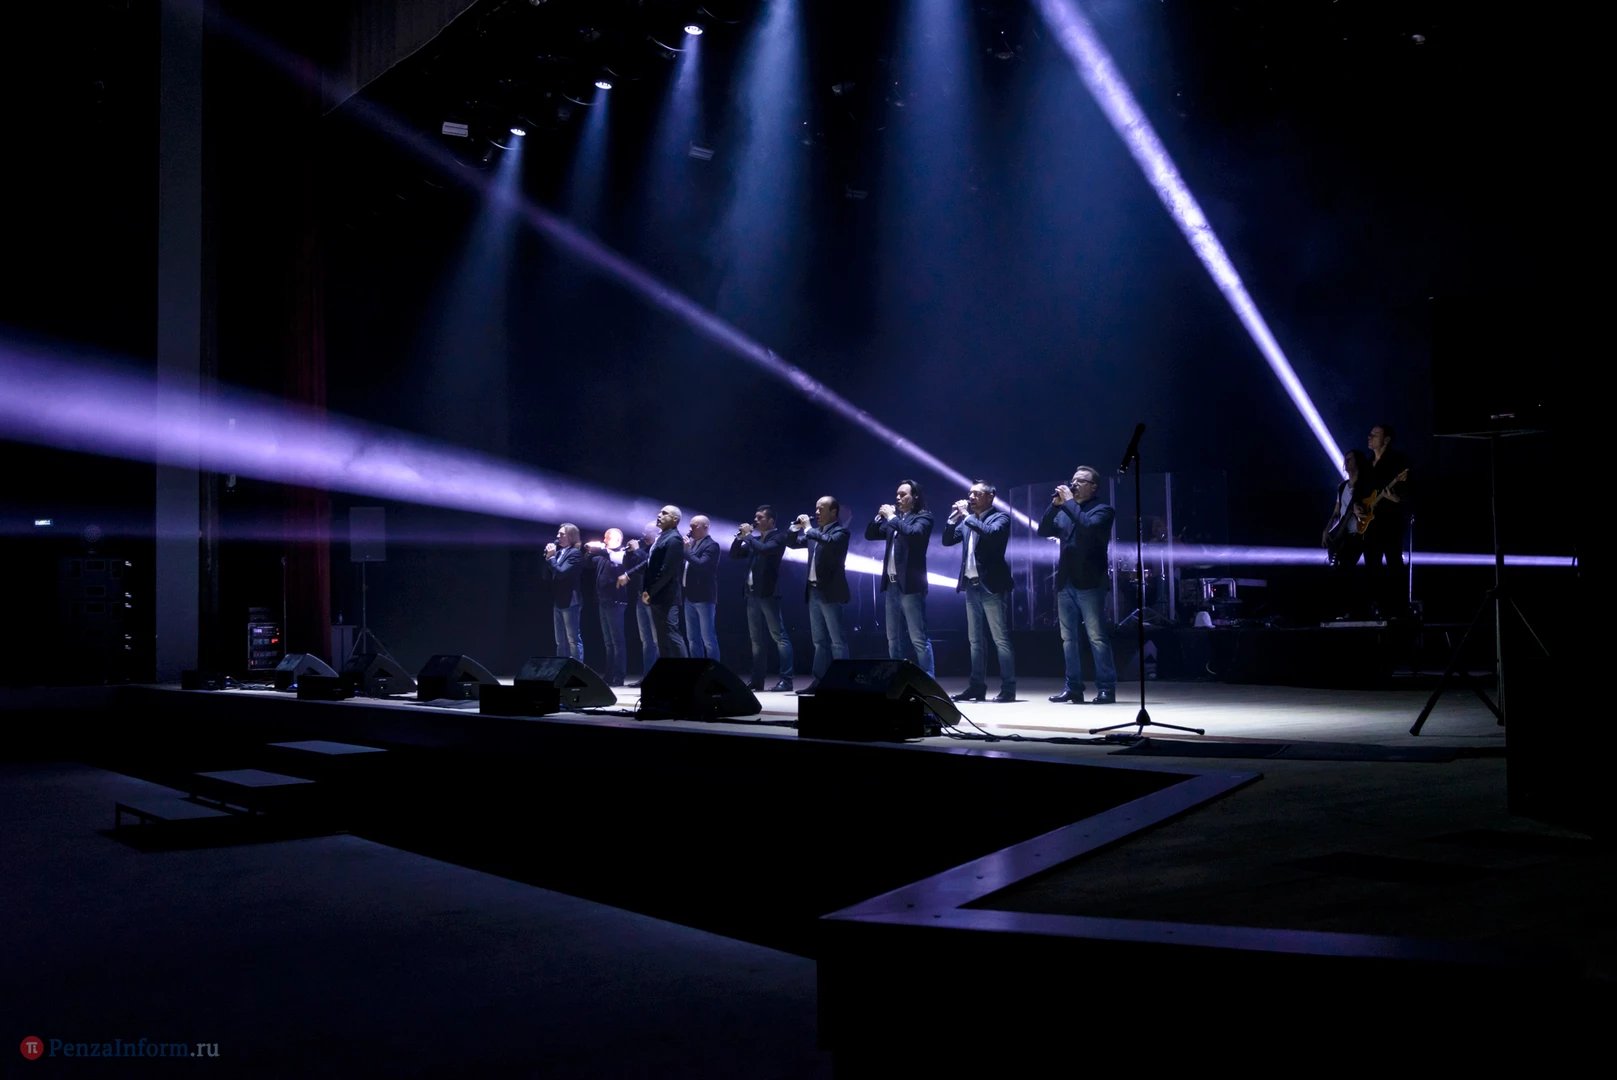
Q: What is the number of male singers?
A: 10